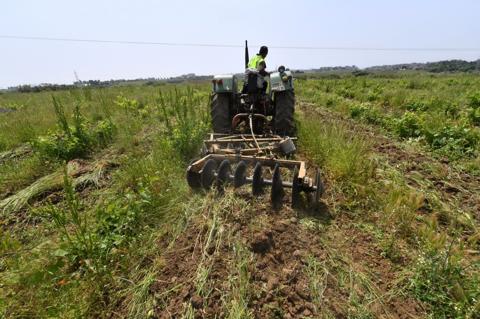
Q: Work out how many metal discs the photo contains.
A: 8